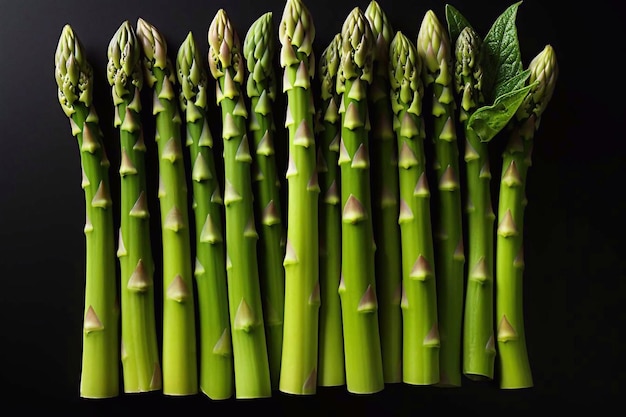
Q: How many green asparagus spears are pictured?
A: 14